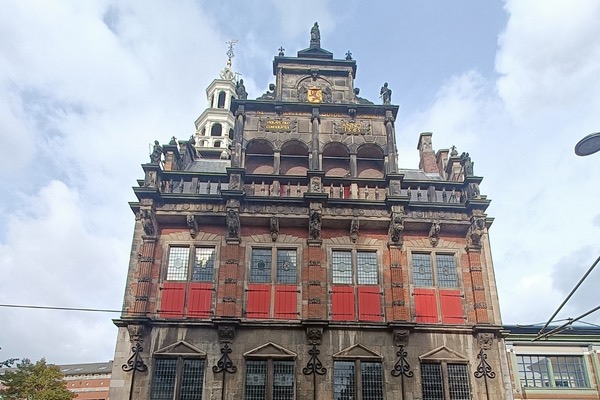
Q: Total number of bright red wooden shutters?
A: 8